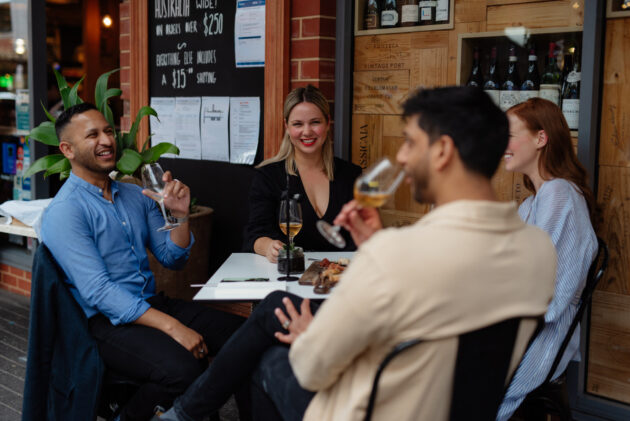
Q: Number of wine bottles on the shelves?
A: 11